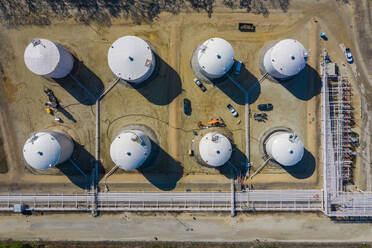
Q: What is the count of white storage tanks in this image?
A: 8